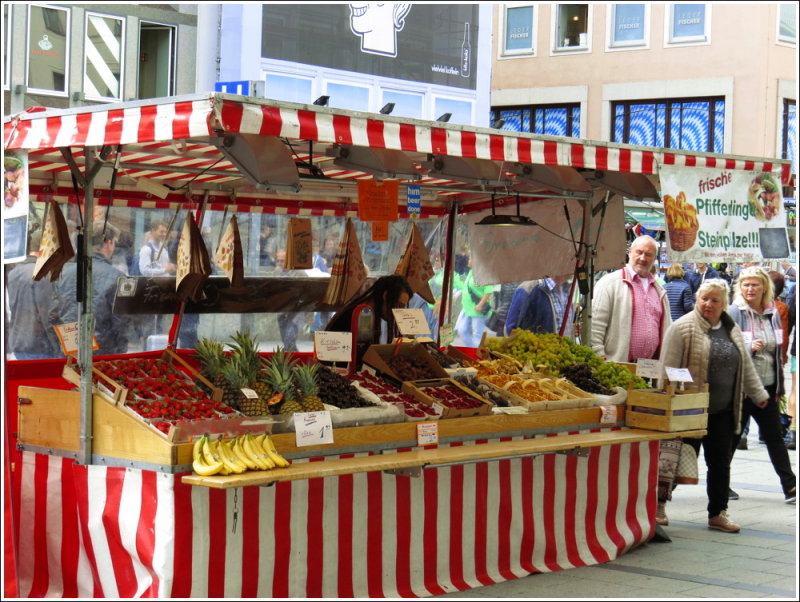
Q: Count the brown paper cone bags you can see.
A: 5